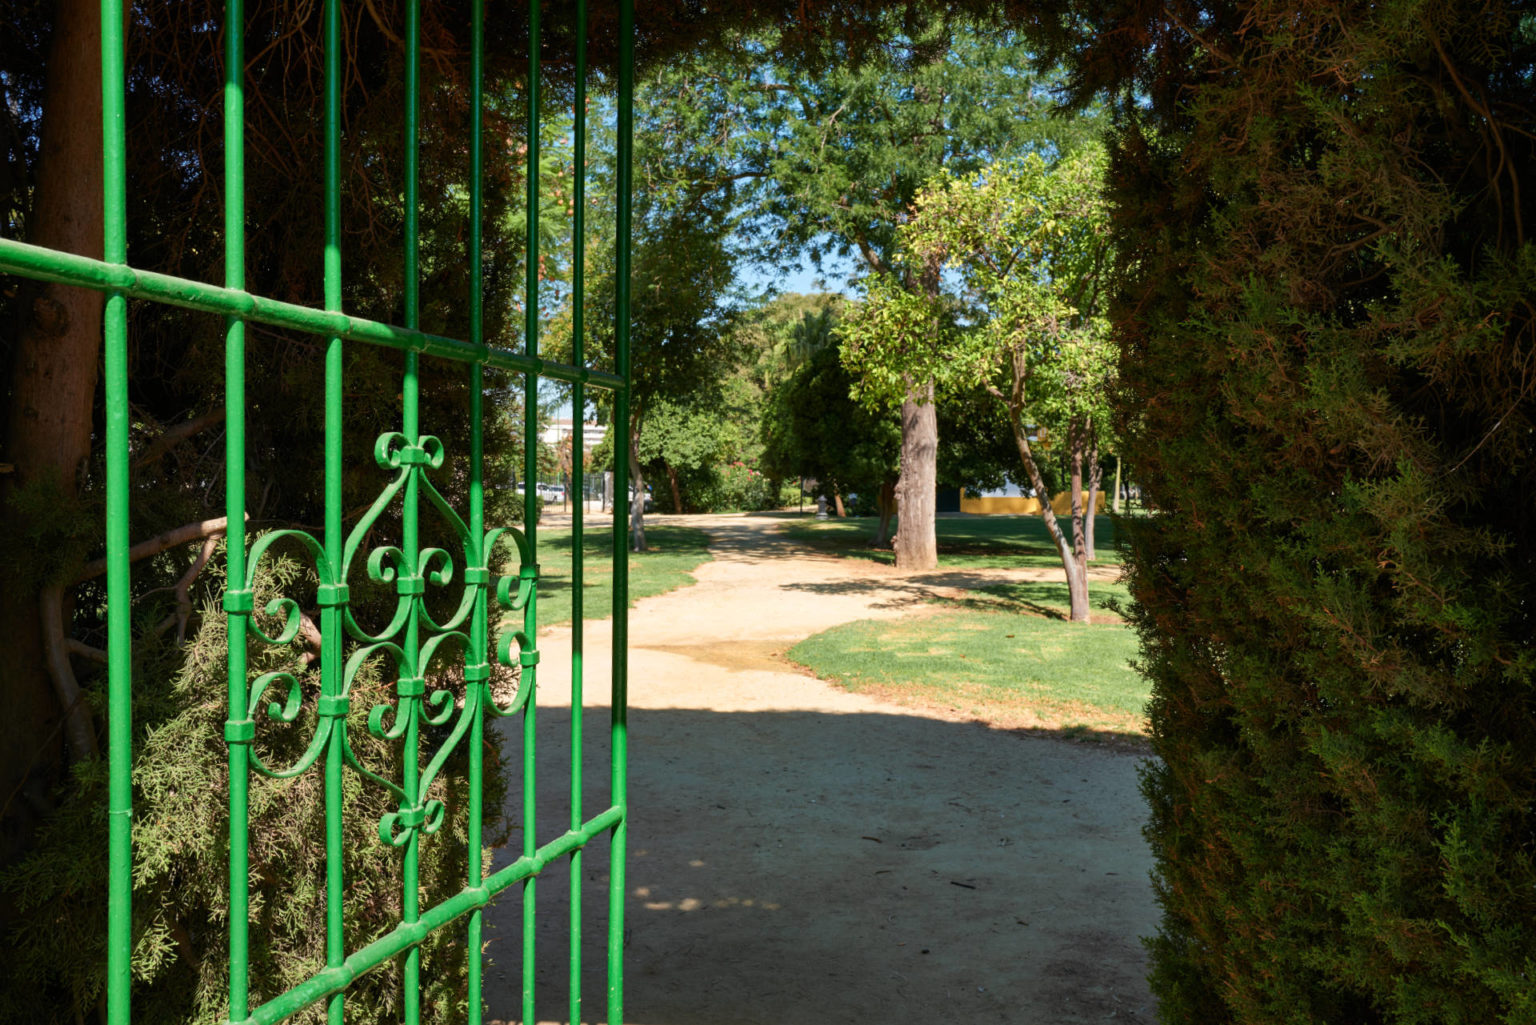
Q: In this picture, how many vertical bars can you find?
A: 8